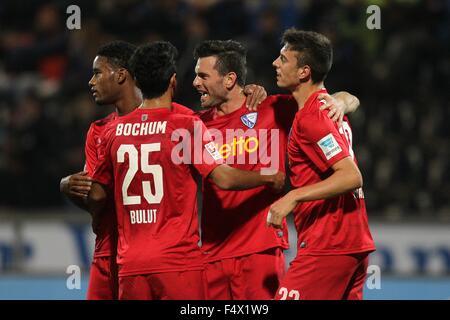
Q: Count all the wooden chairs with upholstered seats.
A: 0